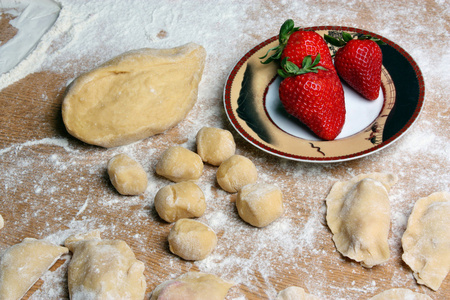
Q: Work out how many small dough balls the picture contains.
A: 7